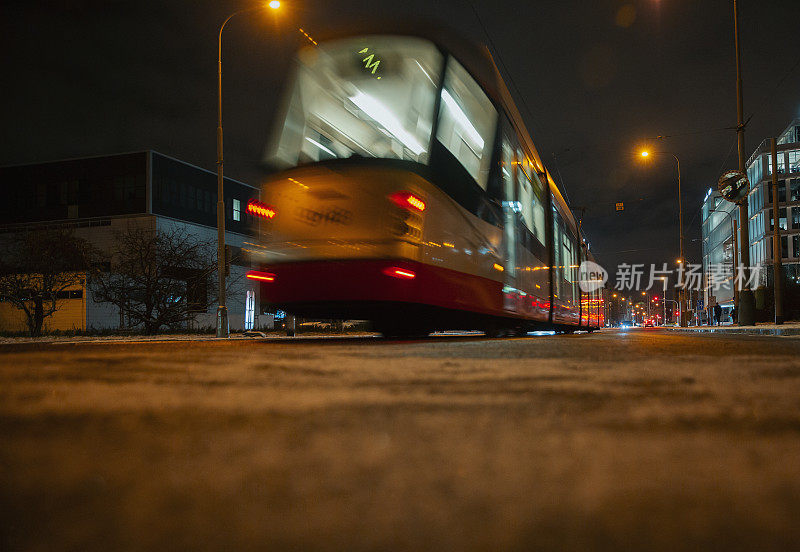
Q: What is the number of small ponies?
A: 0